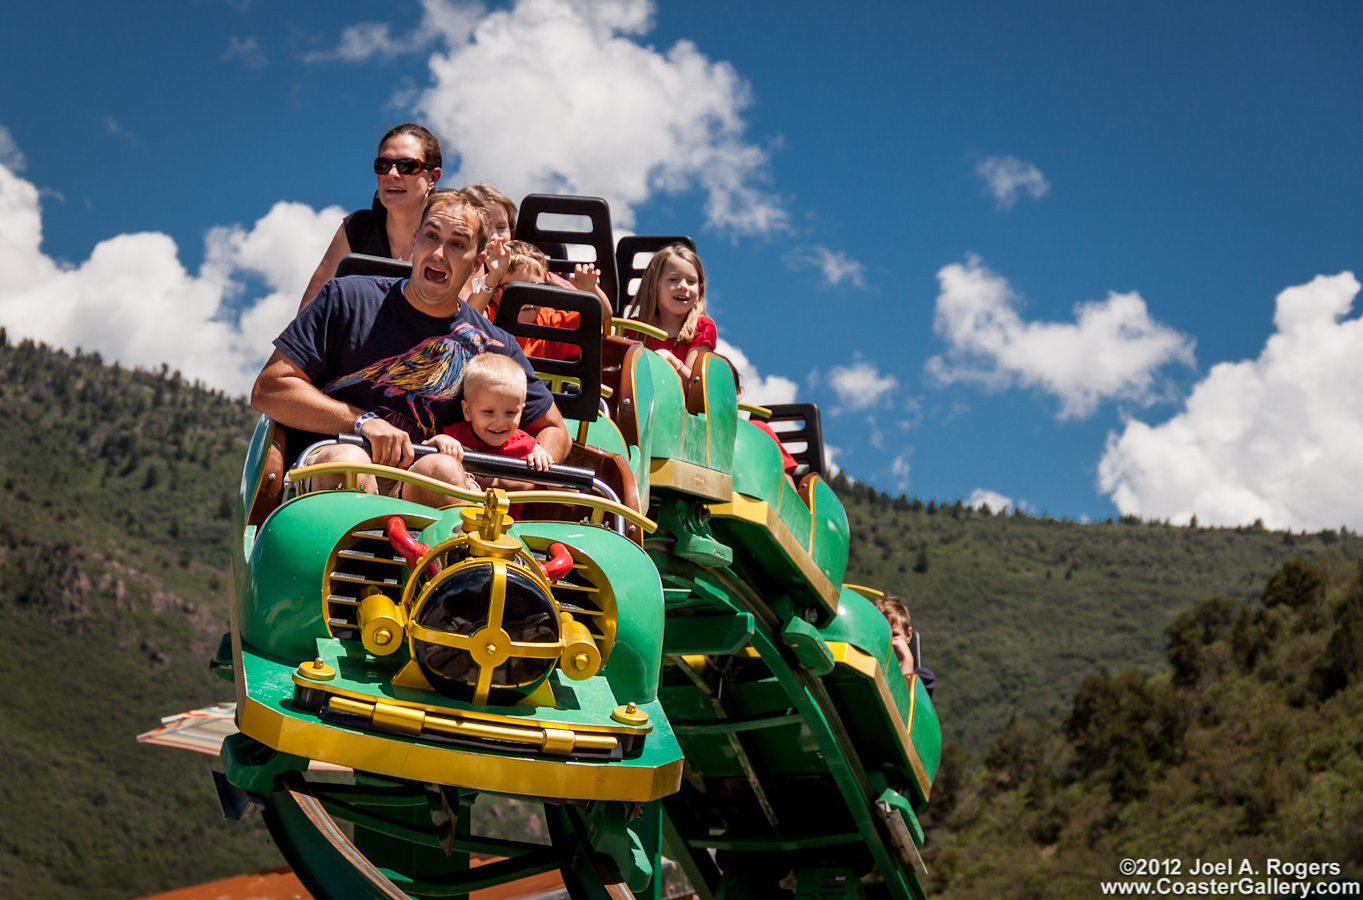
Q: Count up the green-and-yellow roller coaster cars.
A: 5